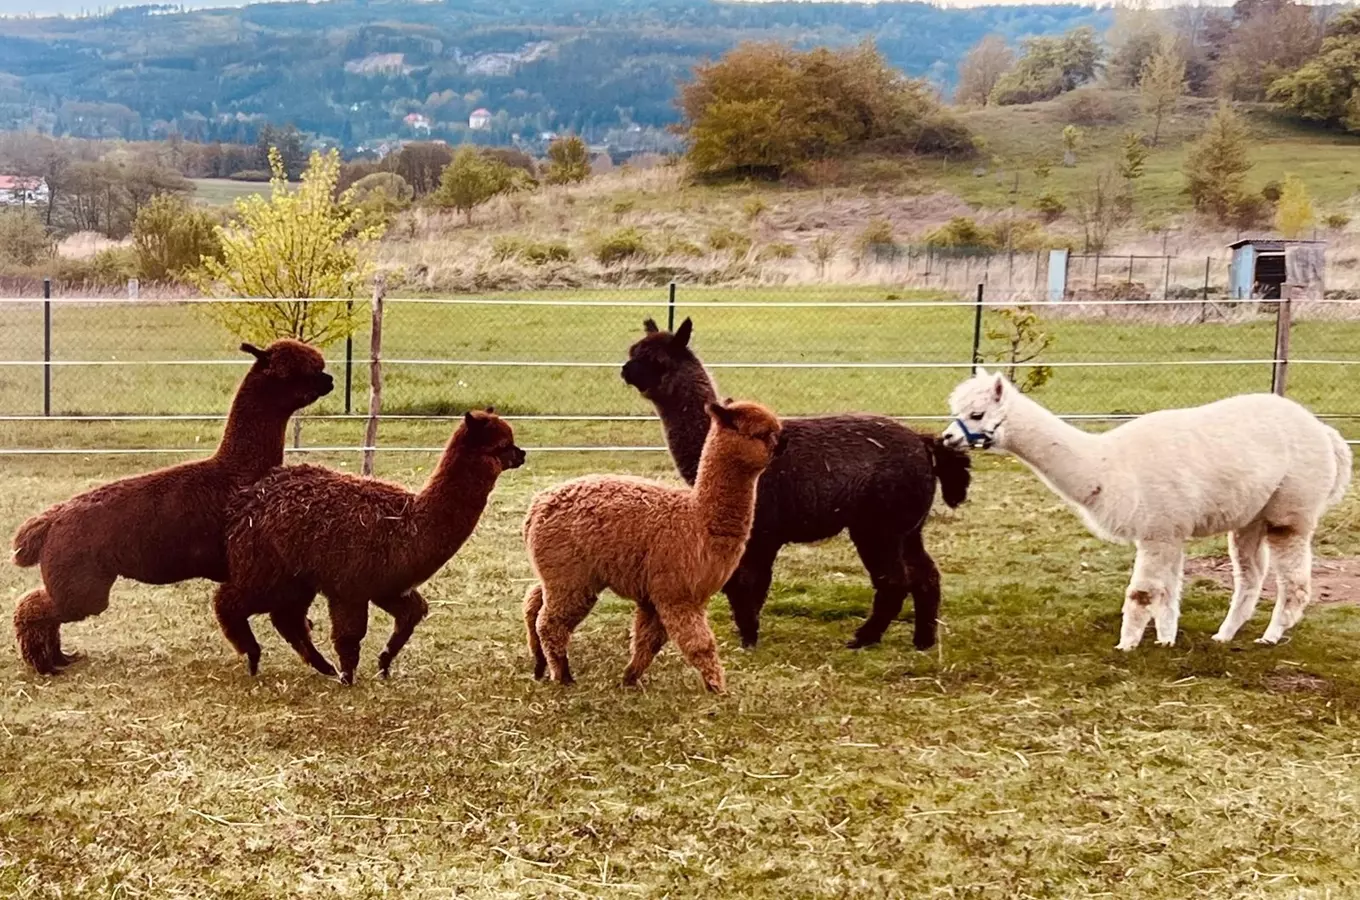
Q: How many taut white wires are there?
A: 4